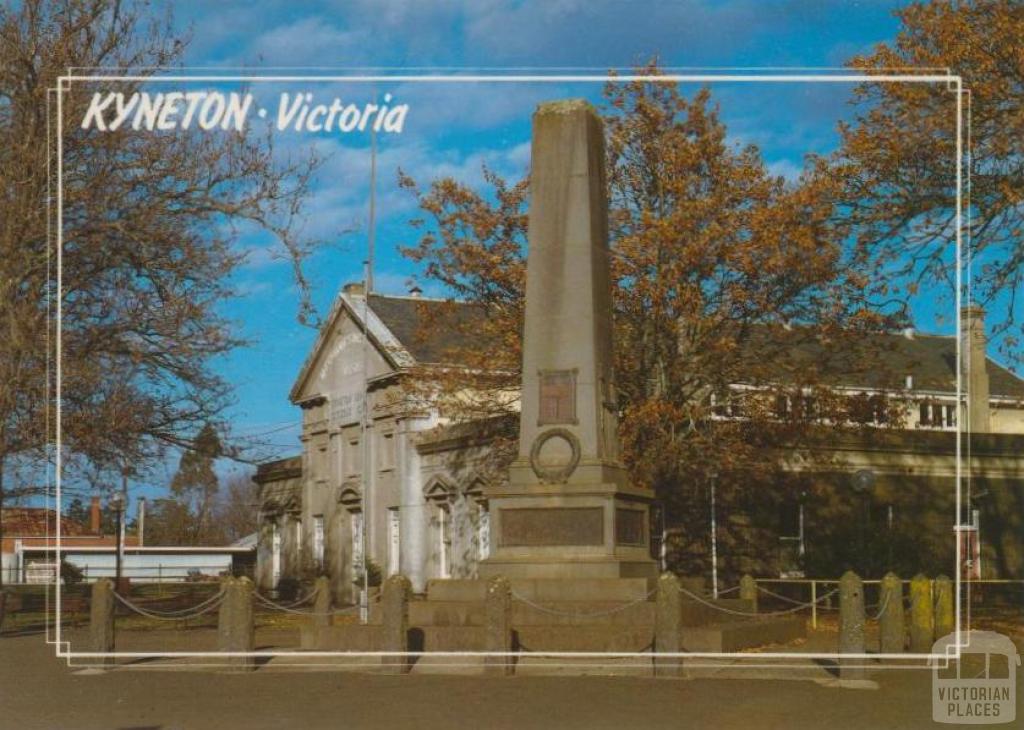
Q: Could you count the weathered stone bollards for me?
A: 12